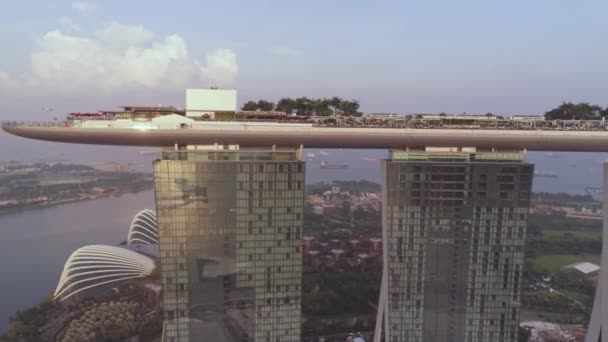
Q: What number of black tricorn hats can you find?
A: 0